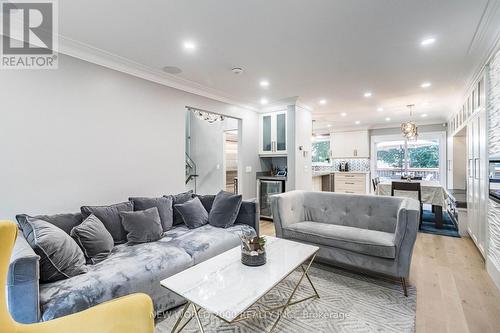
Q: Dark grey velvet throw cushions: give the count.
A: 8